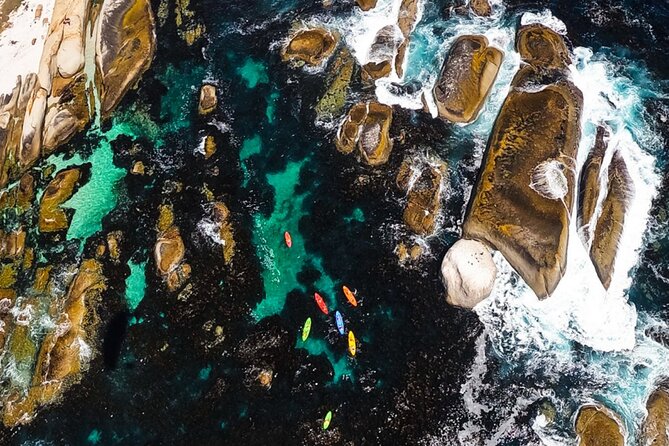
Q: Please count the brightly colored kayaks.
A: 7